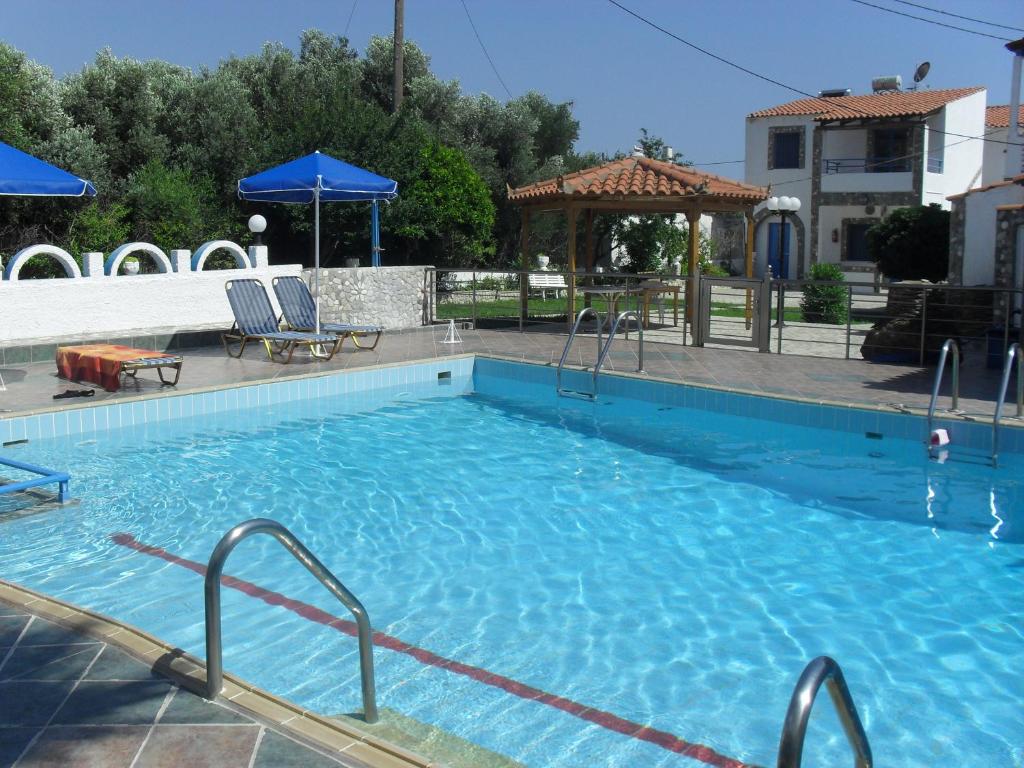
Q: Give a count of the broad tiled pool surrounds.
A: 1